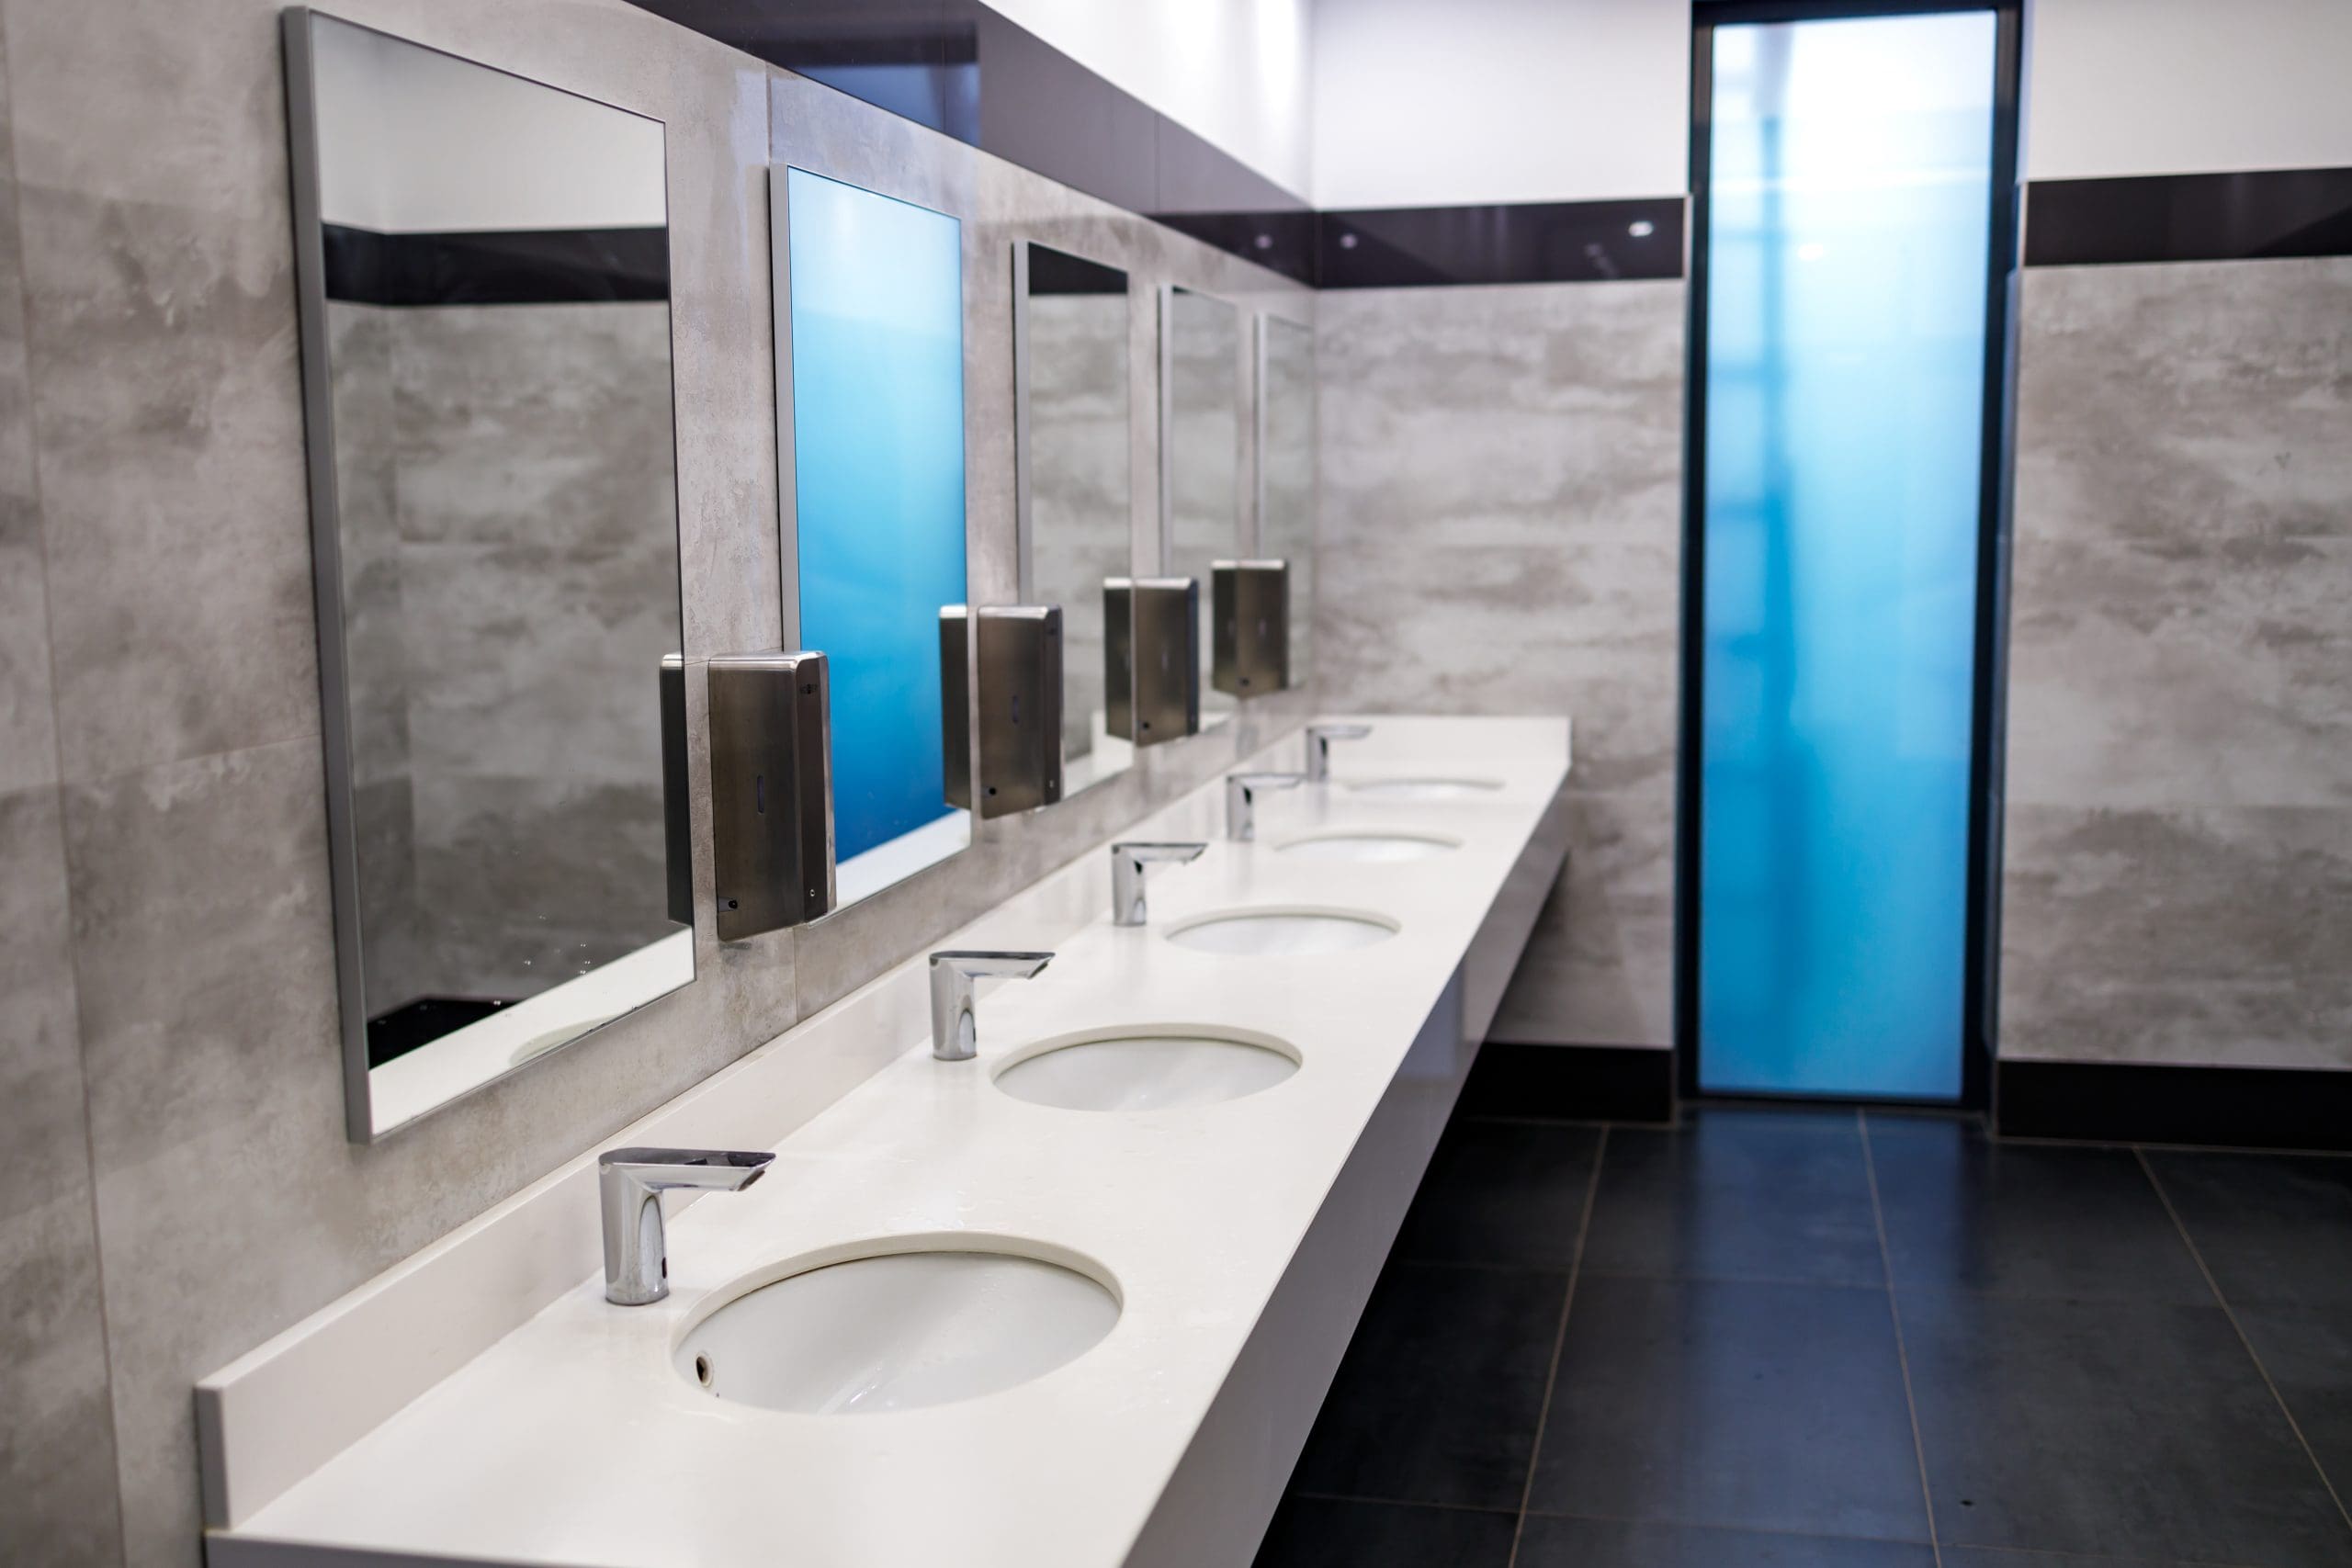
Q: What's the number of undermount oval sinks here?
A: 5